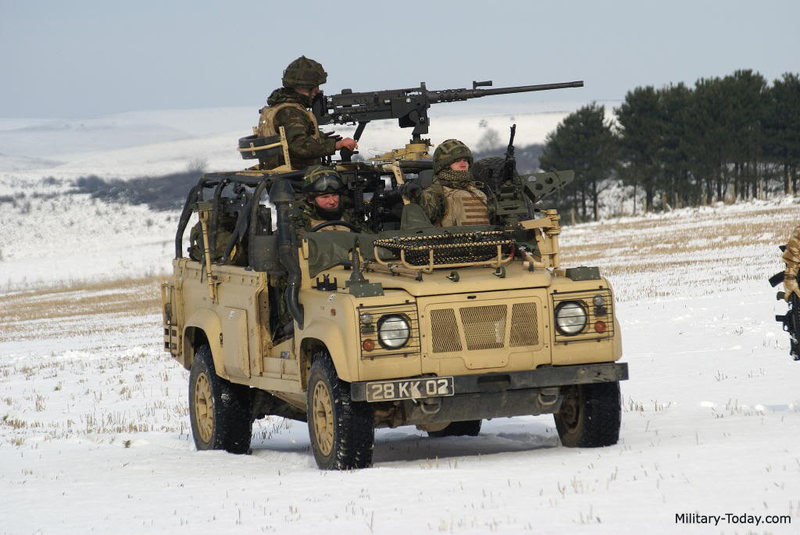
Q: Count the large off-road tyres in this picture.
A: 4